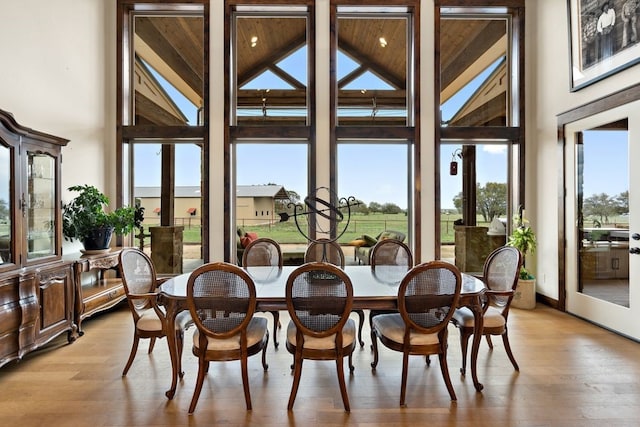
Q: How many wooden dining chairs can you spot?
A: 8